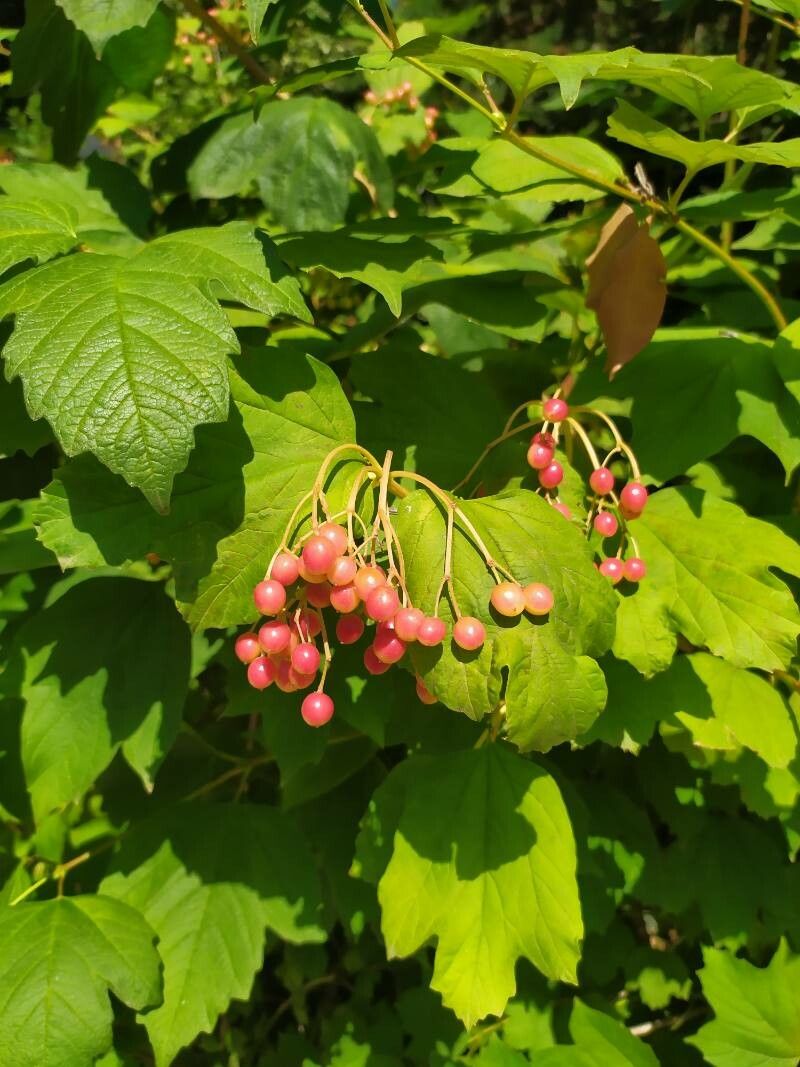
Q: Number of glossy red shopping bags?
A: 0